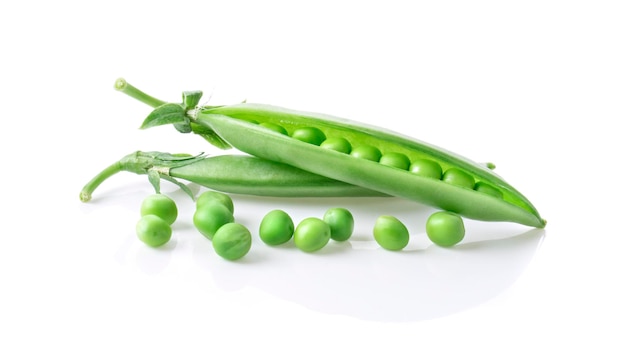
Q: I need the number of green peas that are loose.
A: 10